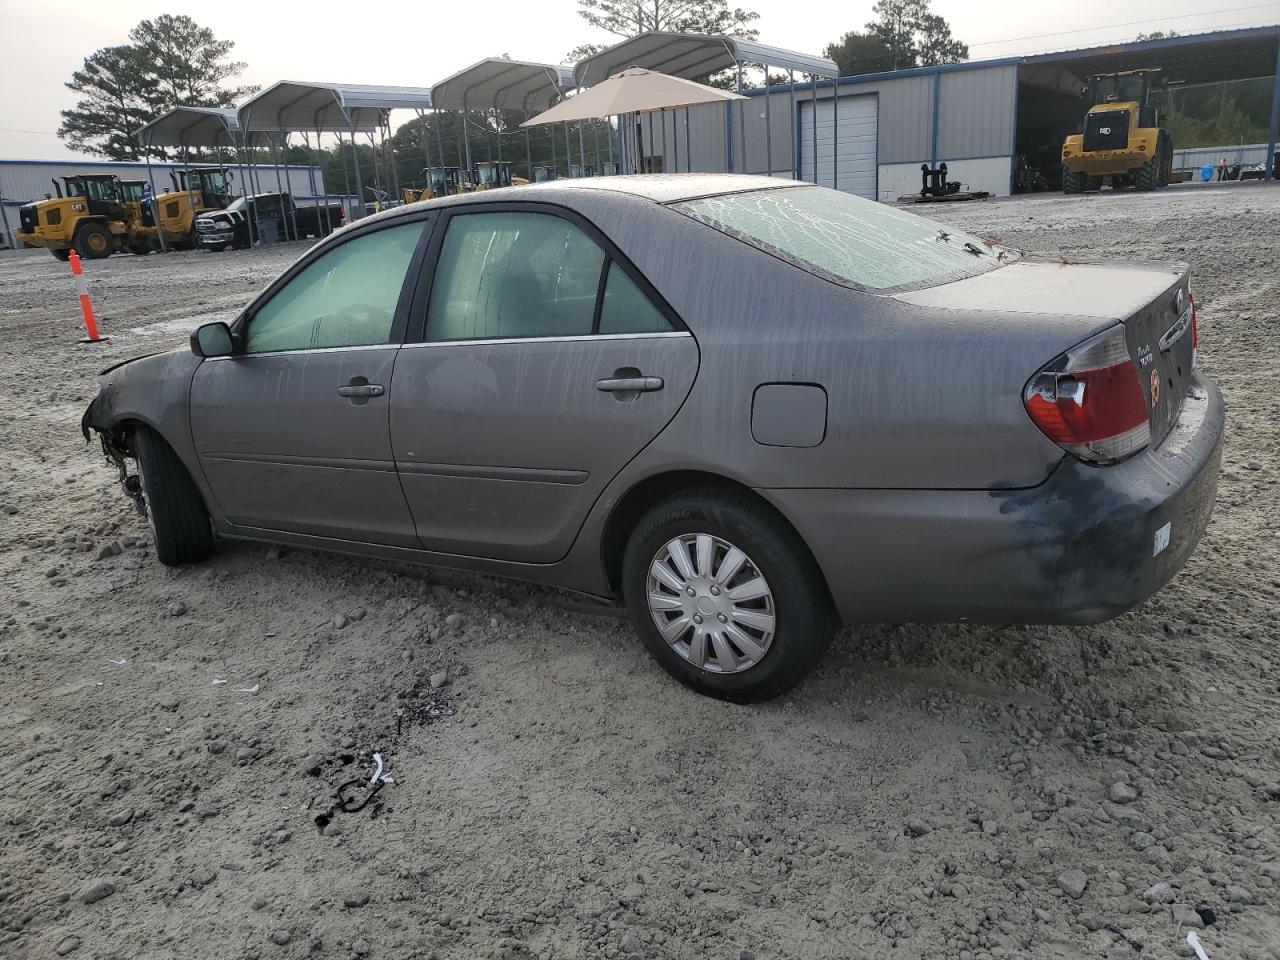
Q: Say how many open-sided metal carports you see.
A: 4